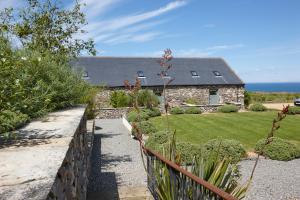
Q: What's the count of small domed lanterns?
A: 0